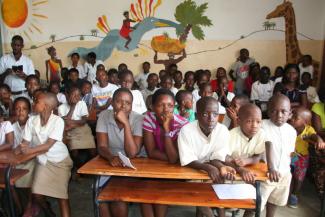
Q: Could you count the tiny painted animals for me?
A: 0